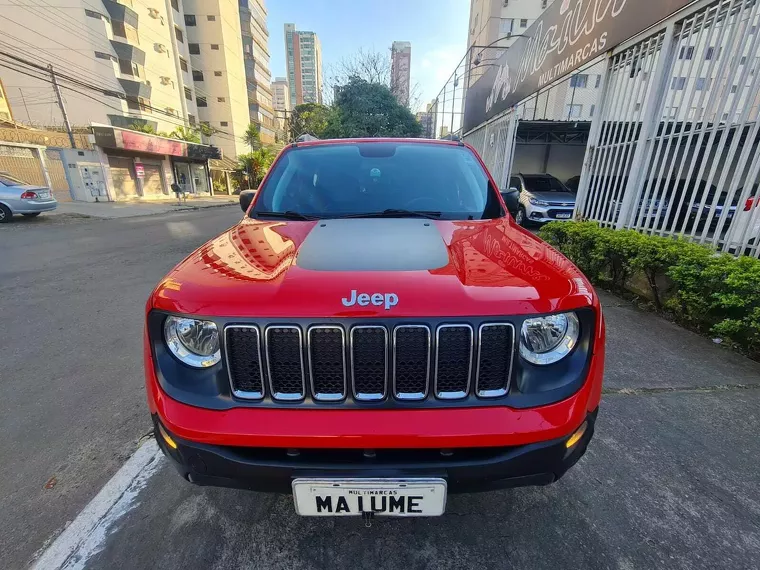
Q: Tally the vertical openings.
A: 7